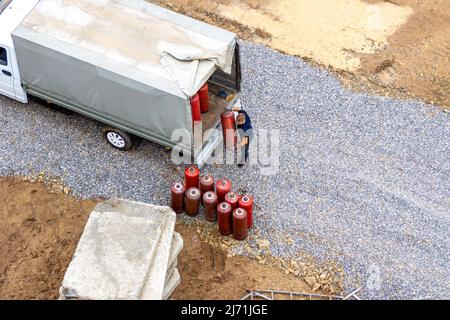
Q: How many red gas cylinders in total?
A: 13